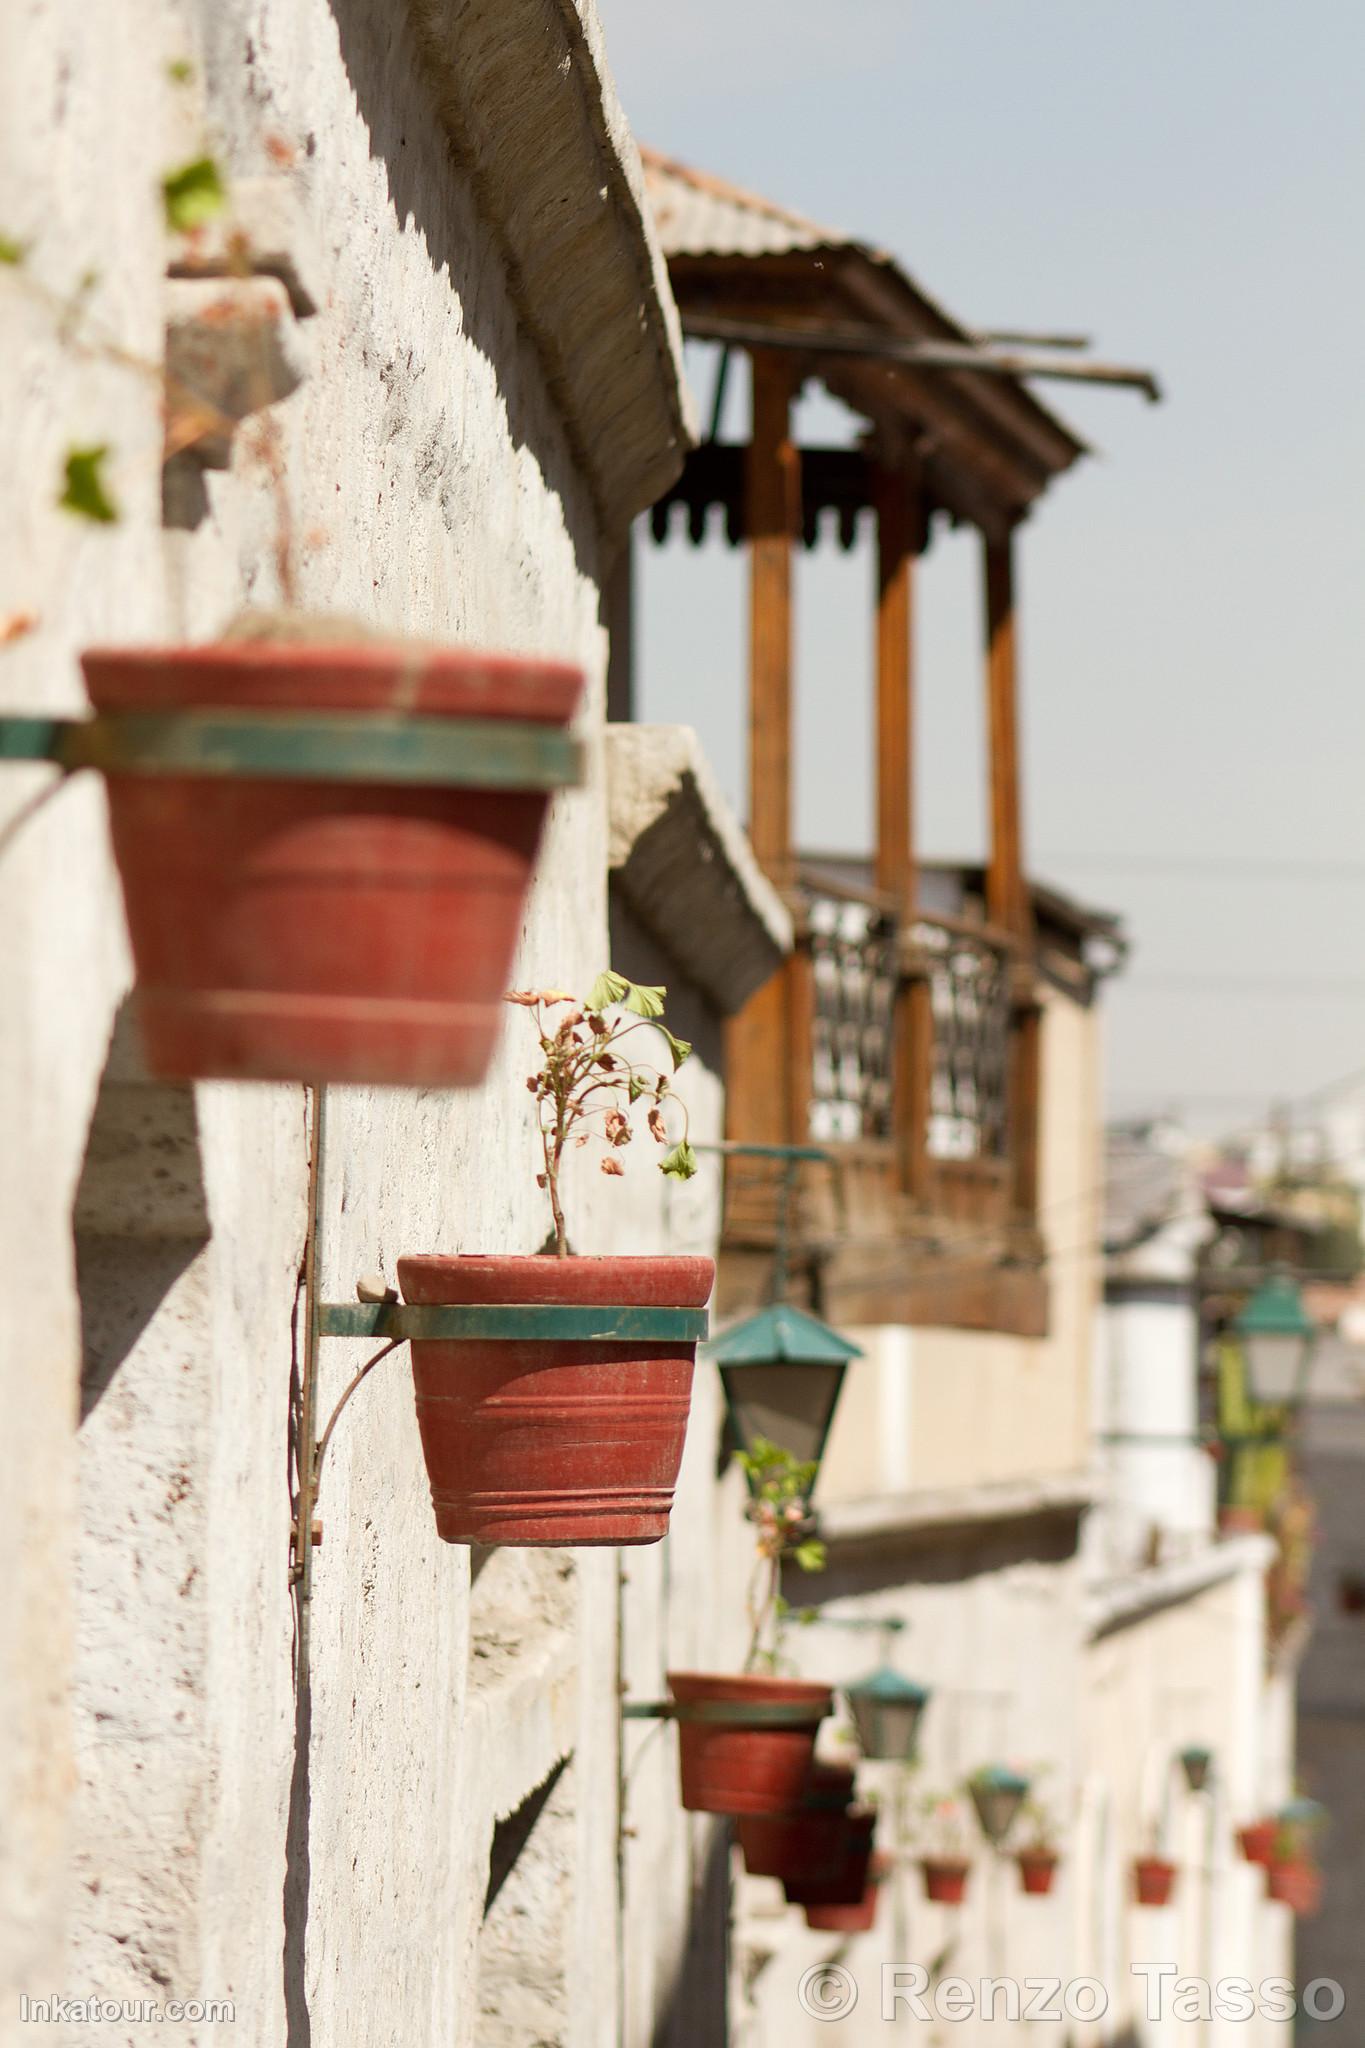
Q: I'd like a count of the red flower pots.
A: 11